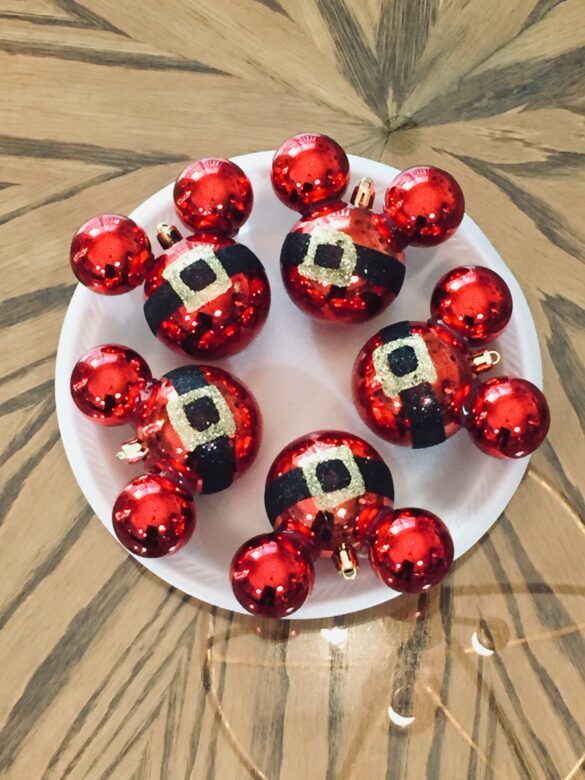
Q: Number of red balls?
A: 15